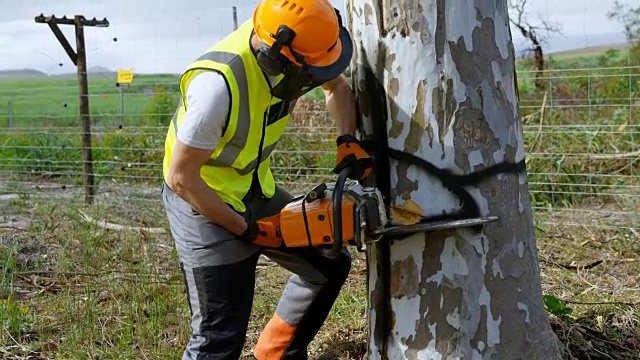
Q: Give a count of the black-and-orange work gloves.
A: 2